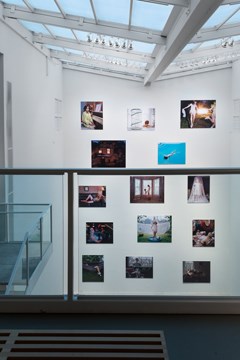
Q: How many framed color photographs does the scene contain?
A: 14